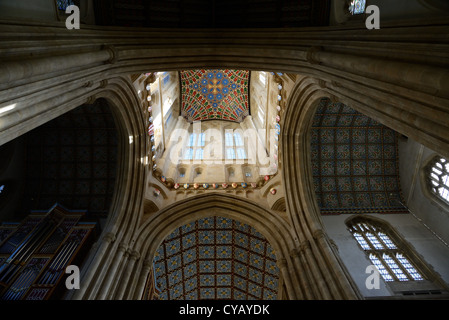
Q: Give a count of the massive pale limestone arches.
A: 4